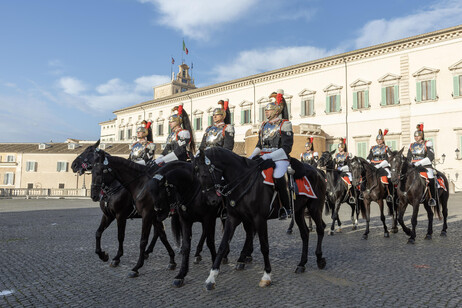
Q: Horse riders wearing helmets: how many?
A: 8